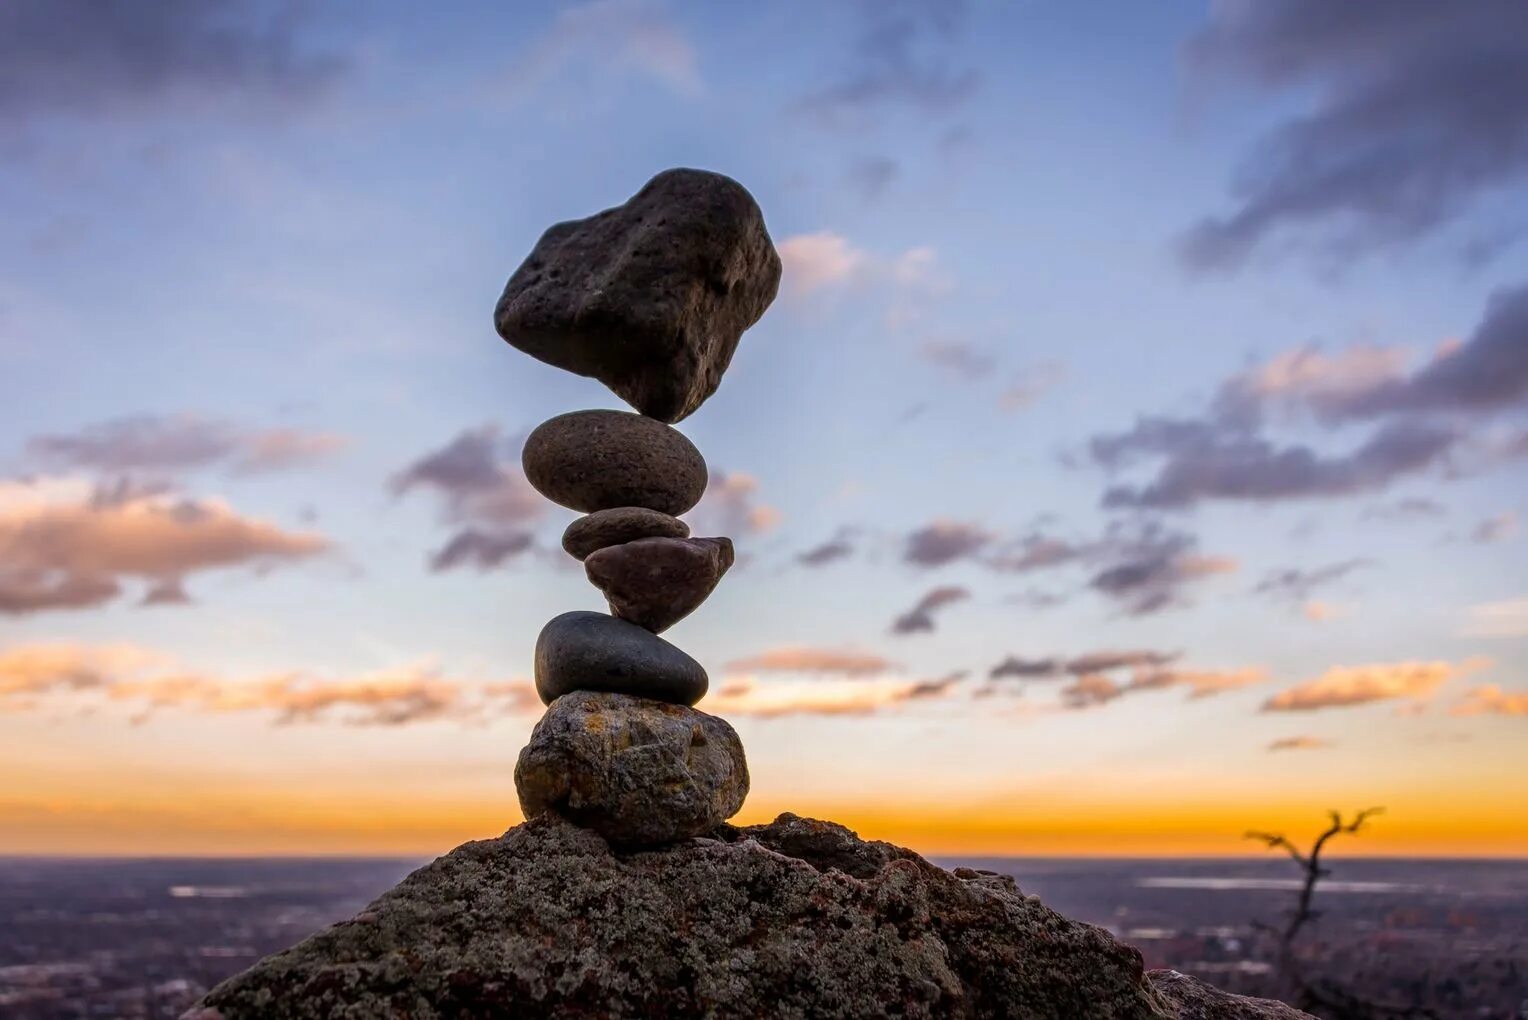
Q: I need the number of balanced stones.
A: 6